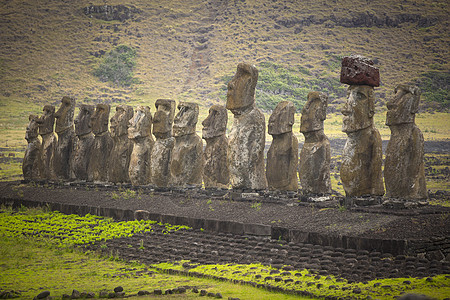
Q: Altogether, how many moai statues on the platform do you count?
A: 15